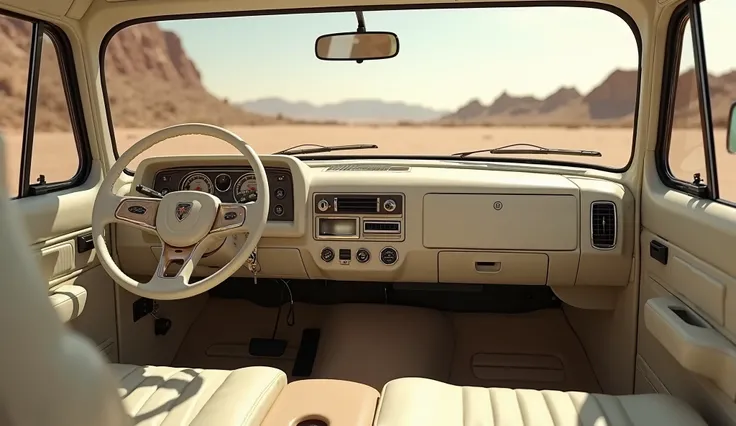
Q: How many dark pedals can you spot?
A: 2